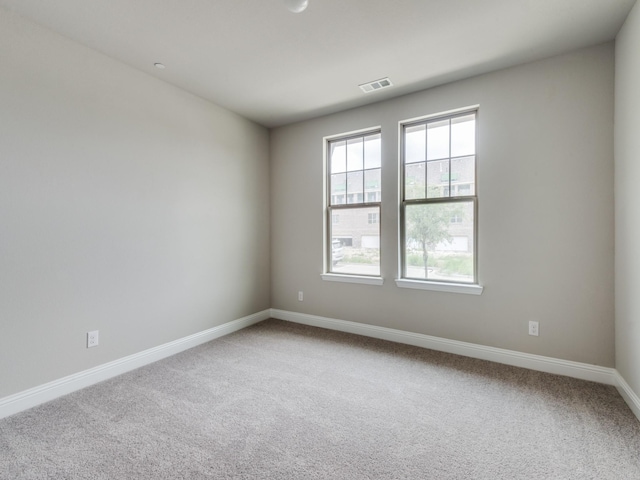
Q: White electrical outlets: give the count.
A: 3